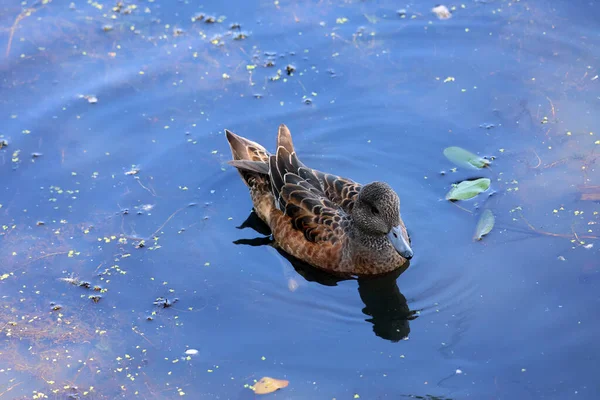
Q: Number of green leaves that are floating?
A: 3